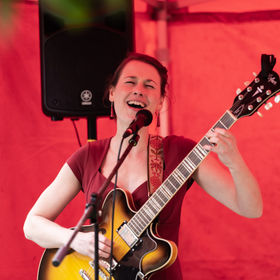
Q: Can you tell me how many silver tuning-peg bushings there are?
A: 6